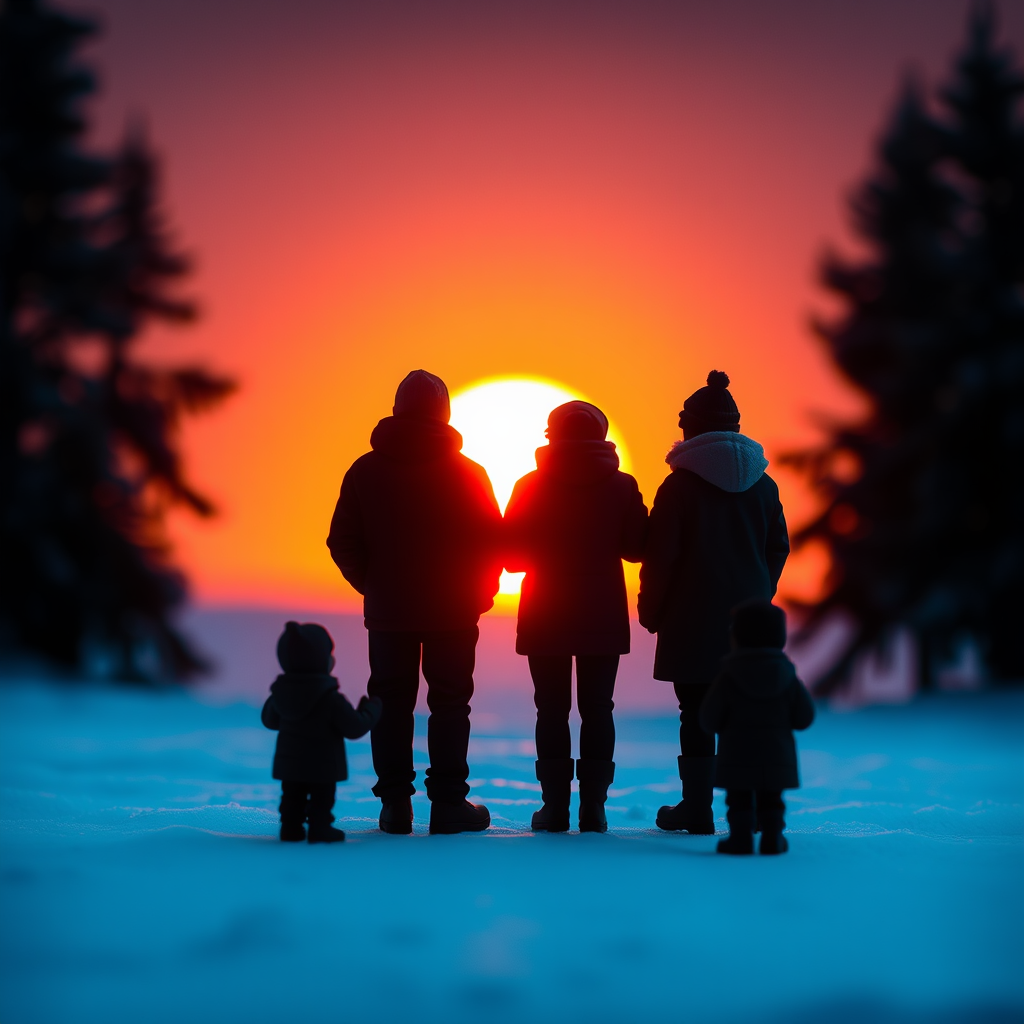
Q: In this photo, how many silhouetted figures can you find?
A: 5